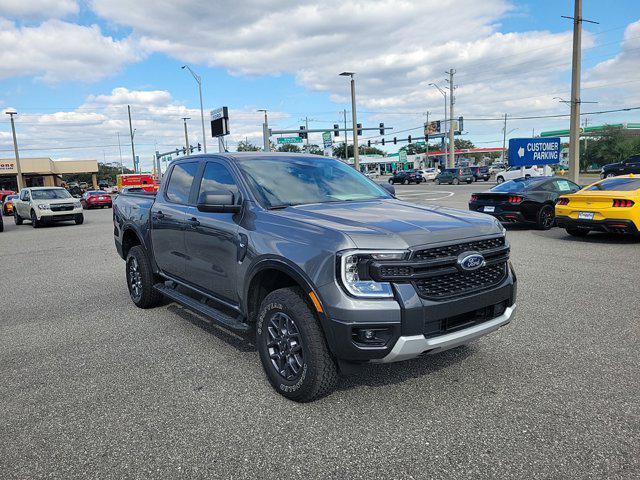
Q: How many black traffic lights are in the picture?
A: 13